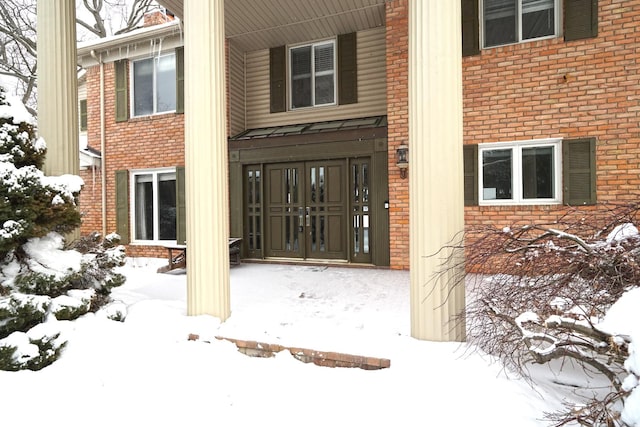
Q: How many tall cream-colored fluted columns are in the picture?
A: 3